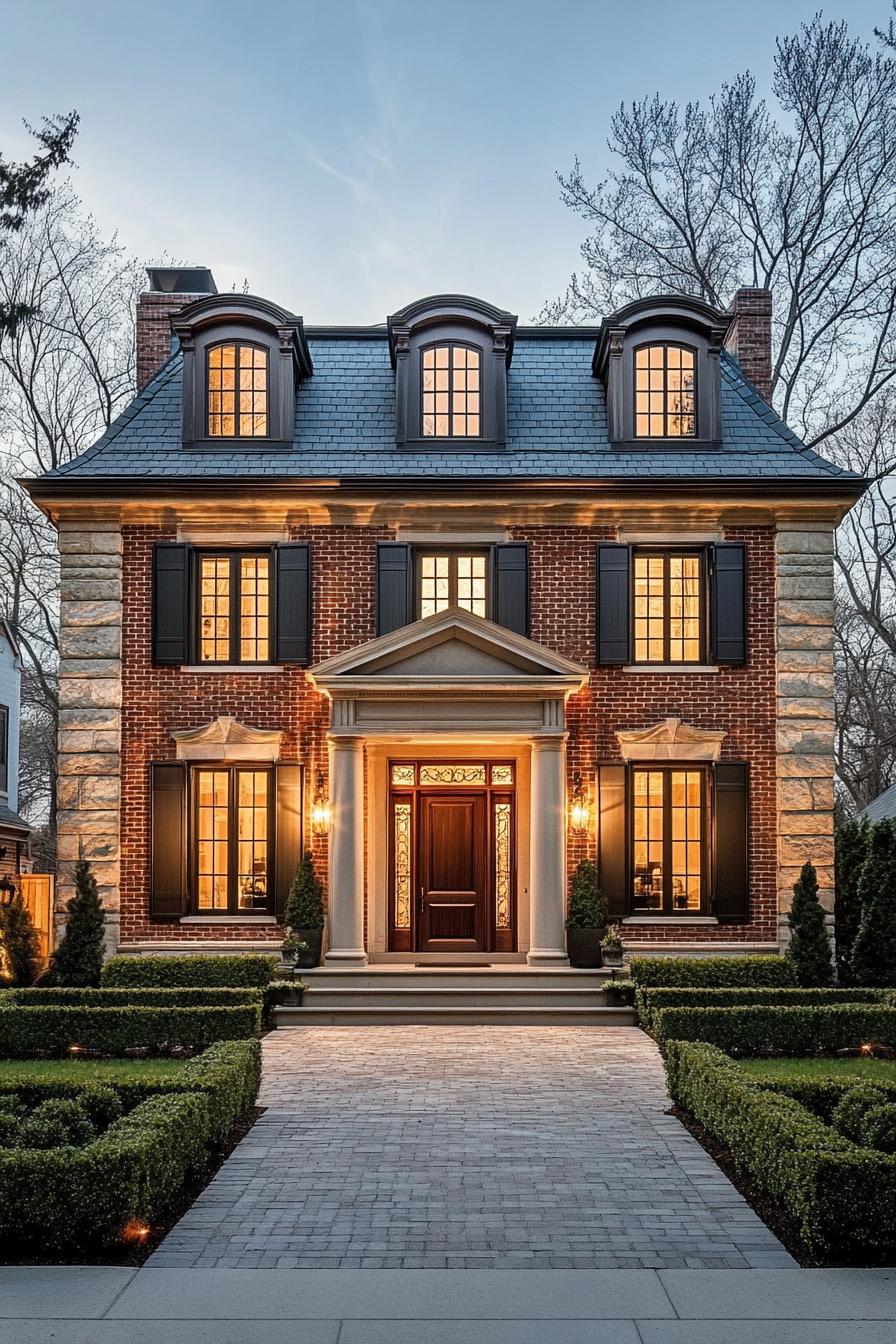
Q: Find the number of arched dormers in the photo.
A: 3